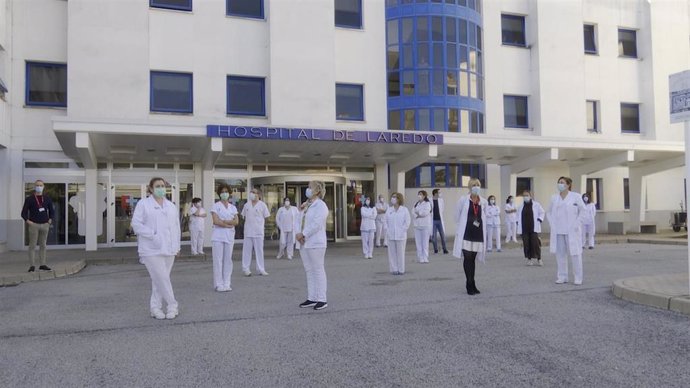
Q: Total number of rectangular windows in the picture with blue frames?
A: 13